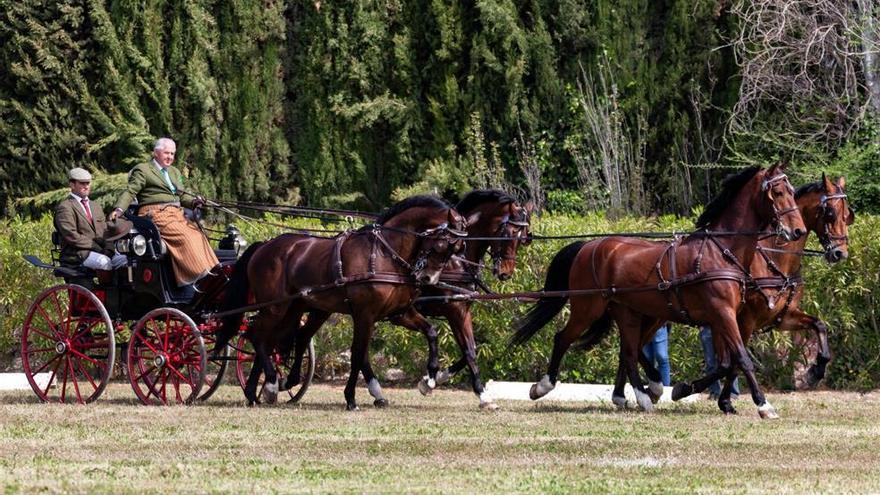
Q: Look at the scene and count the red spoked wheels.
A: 4